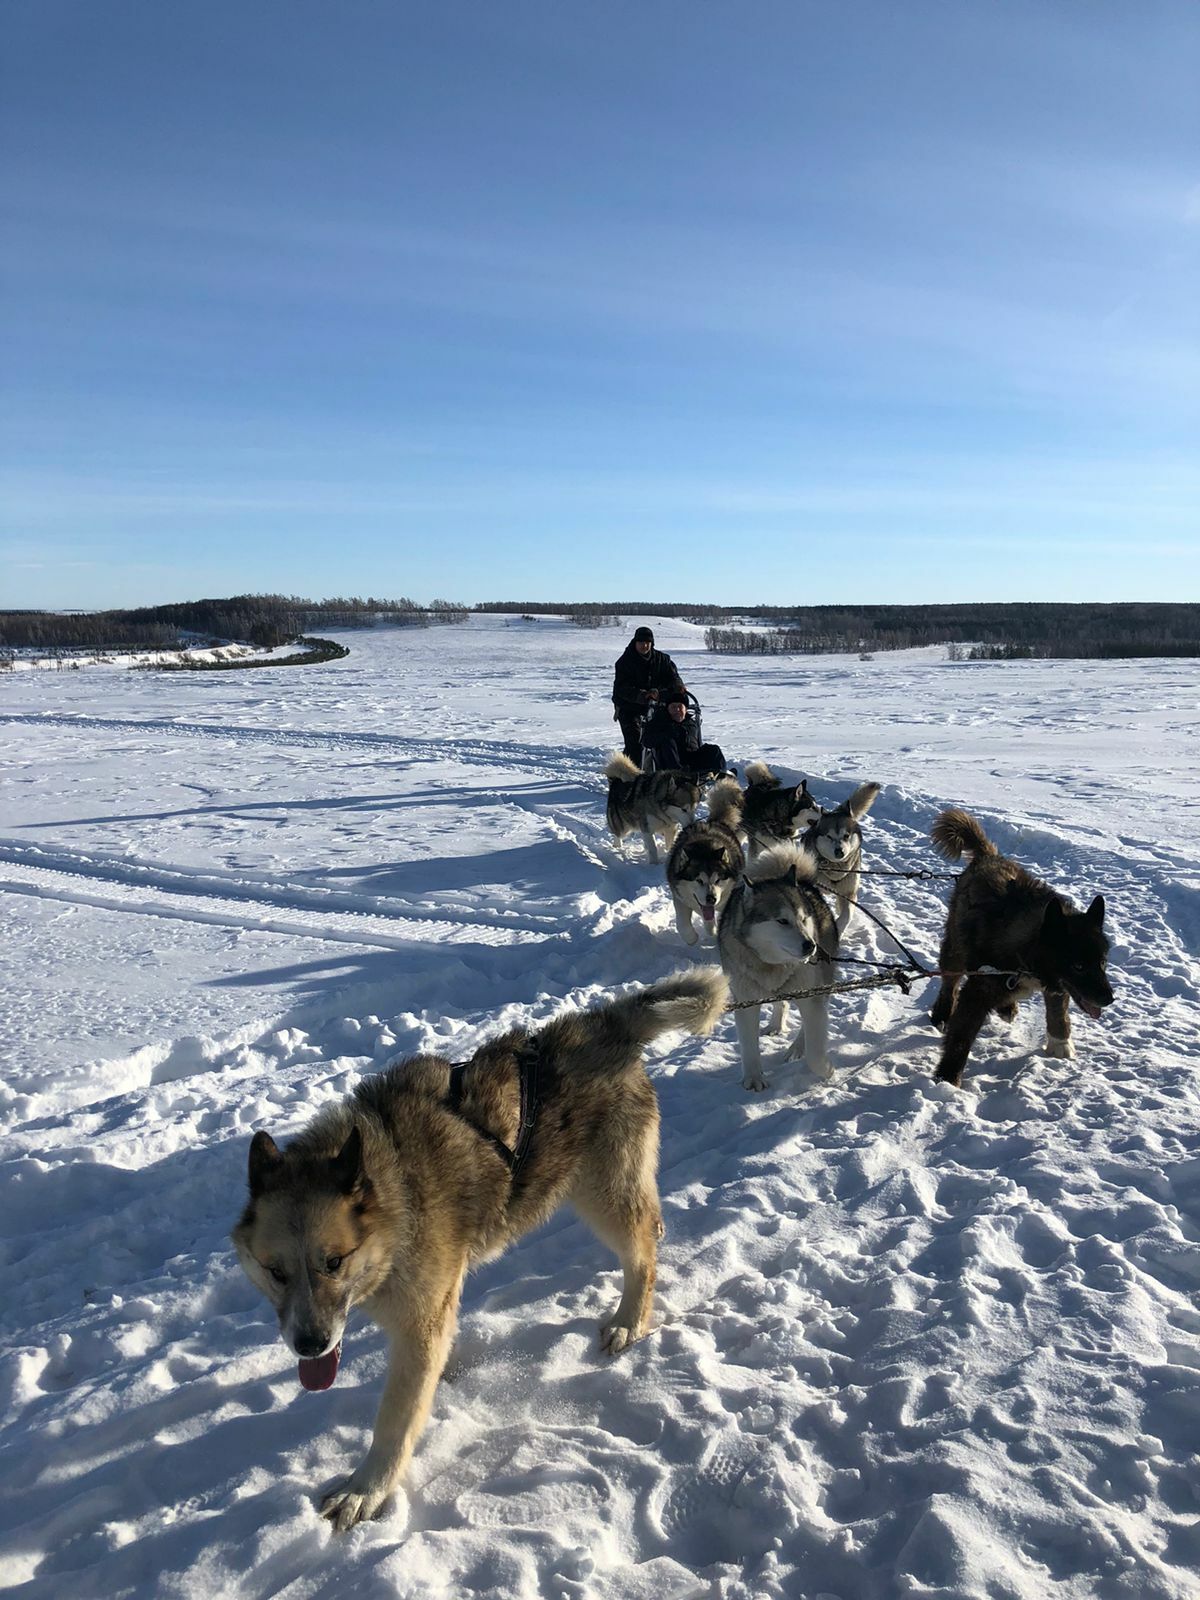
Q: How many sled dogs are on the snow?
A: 7